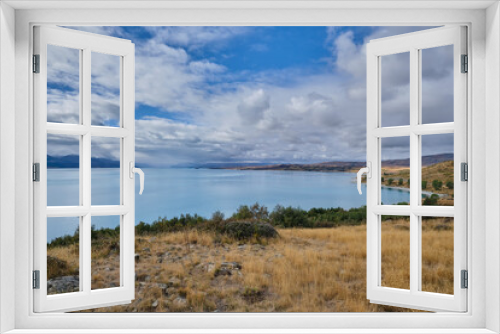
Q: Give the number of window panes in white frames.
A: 12